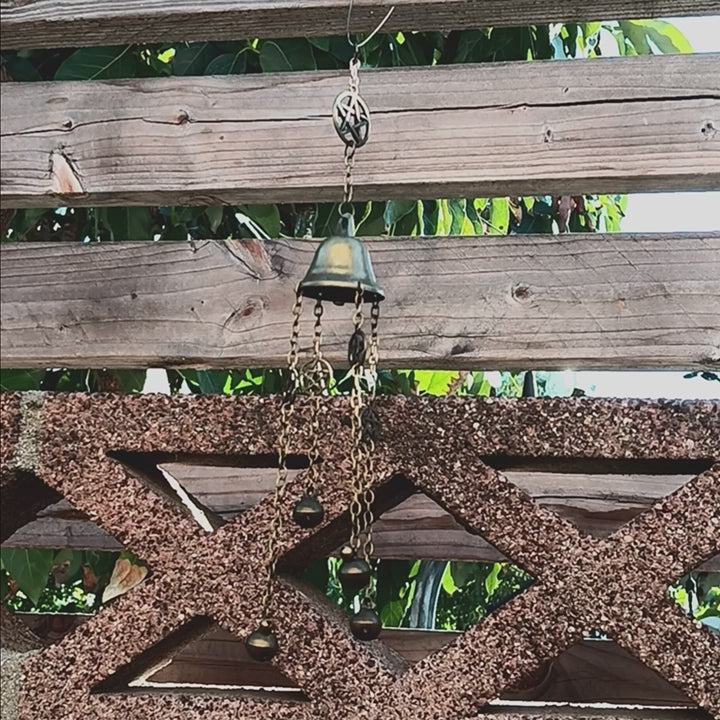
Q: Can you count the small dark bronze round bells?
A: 4